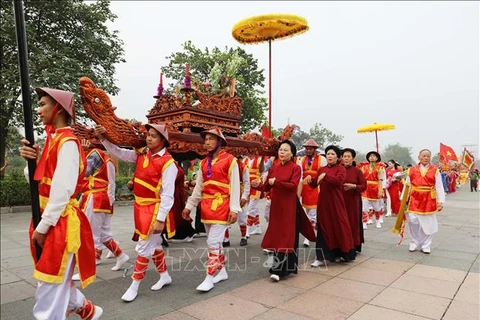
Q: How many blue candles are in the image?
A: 0